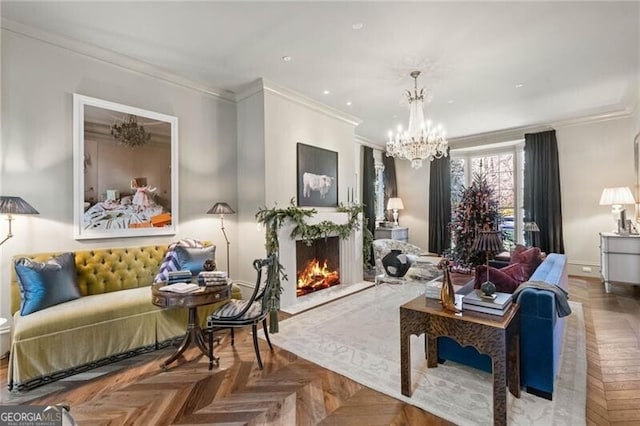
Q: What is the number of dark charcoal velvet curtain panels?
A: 4